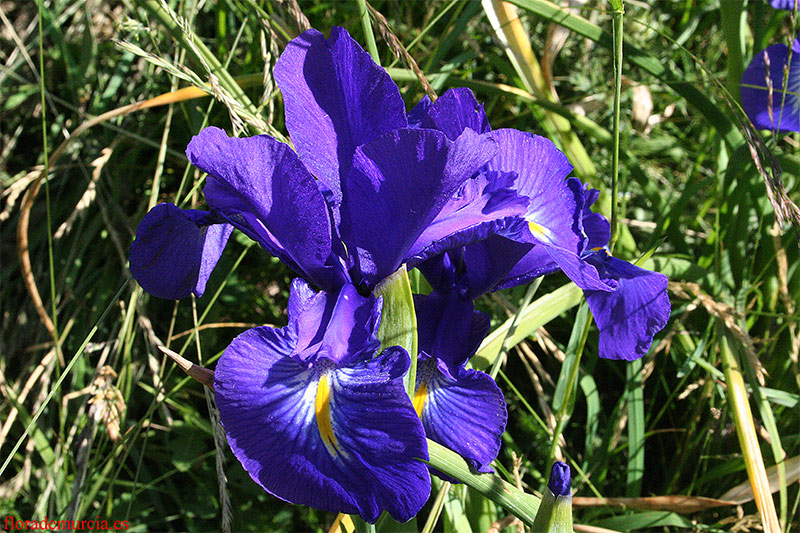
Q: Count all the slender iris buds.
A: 1